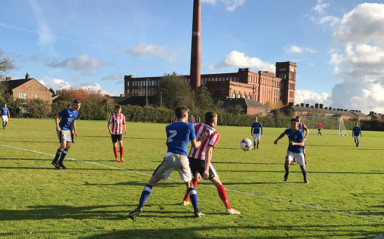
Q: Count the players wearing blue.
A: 6